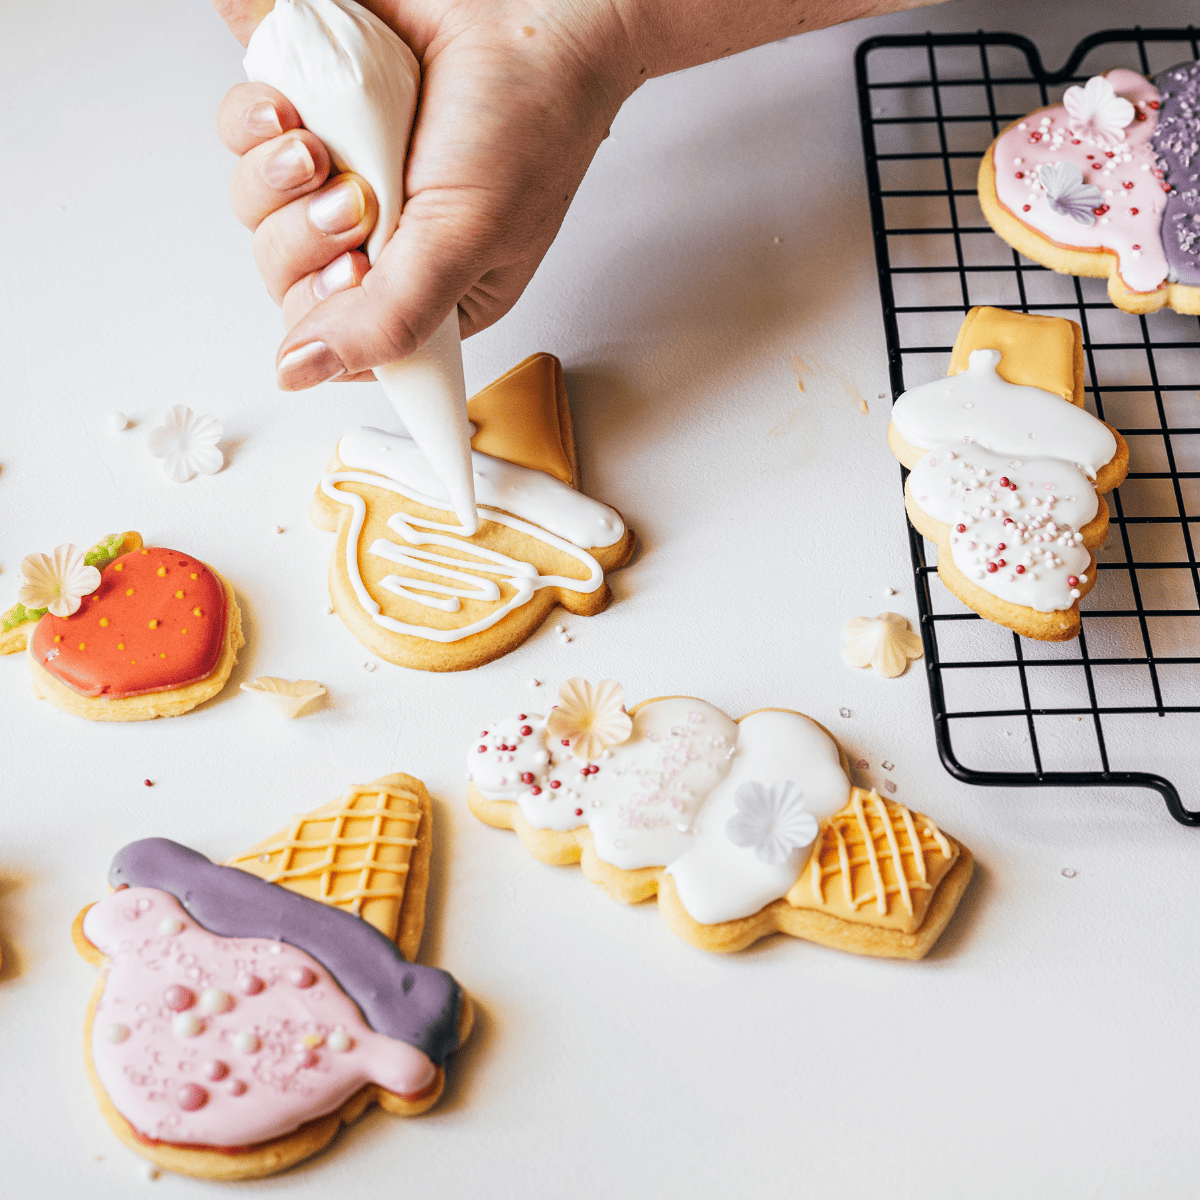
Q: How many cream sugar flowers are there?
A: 4